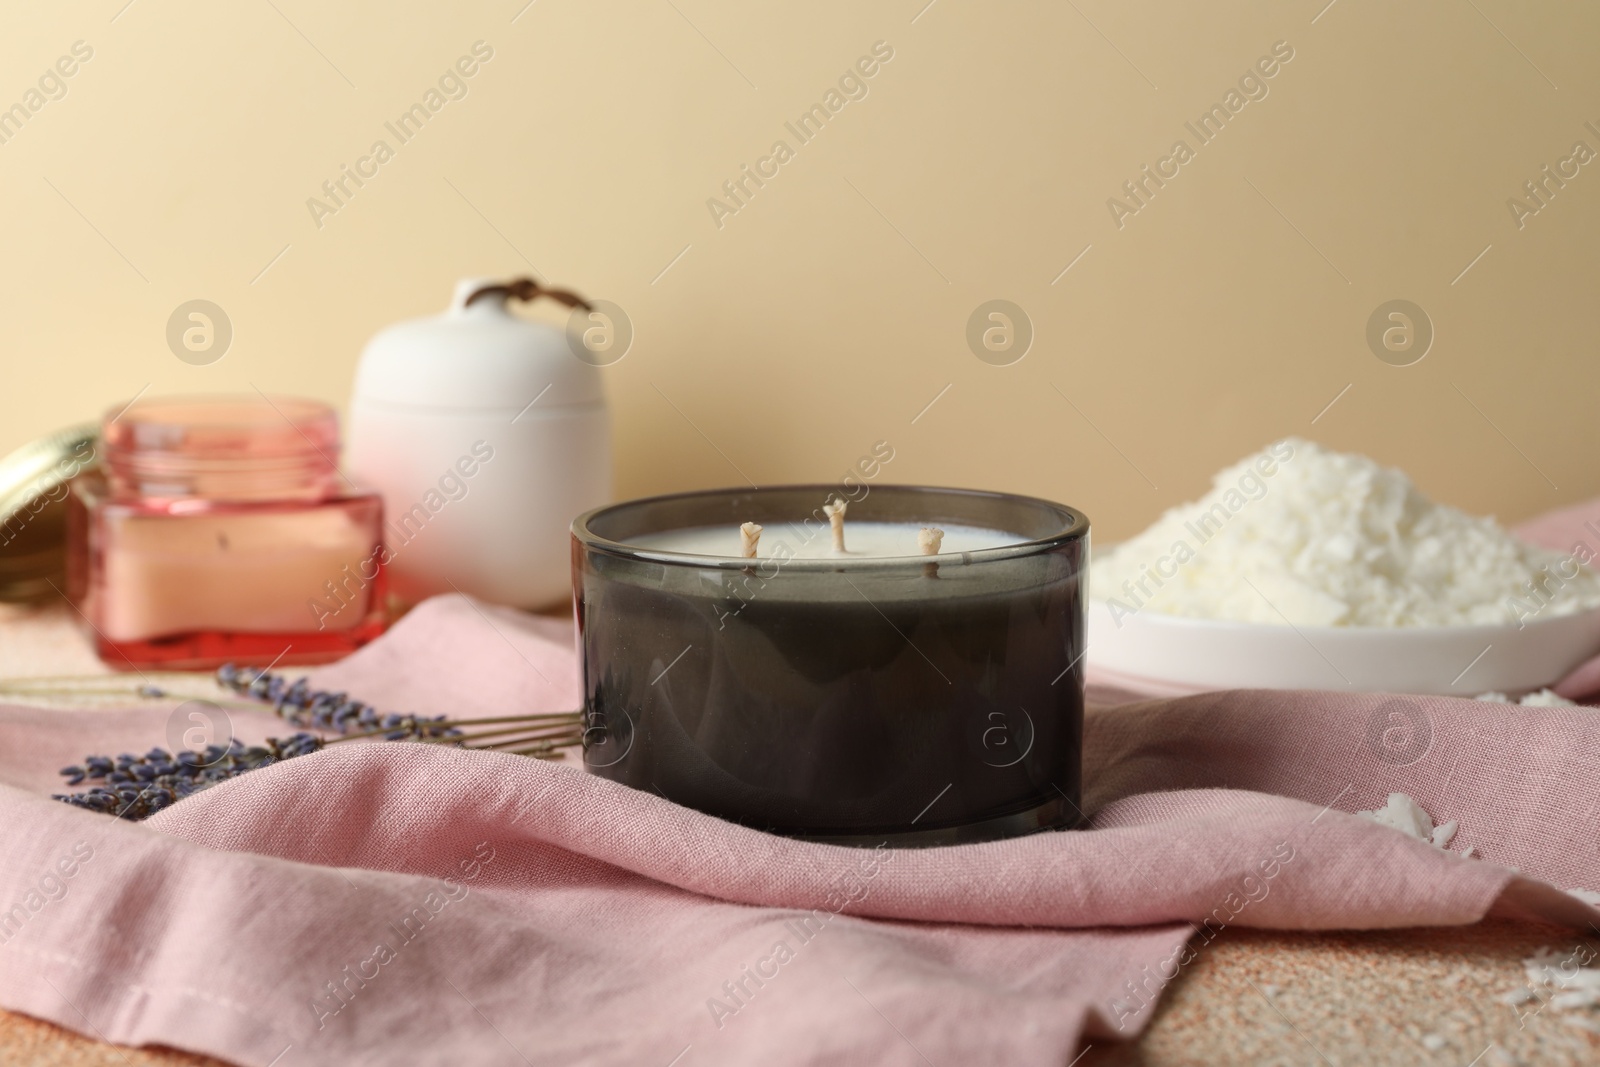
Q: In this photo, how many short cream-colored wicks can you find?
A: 3